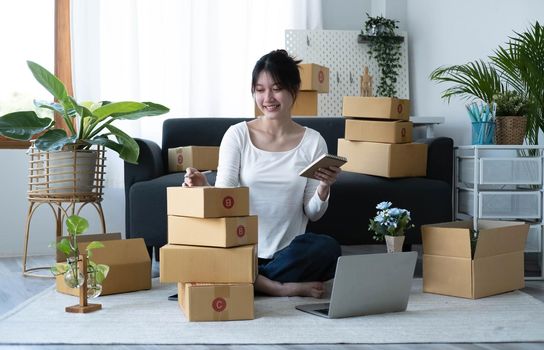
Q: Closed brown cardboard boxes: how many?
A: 10